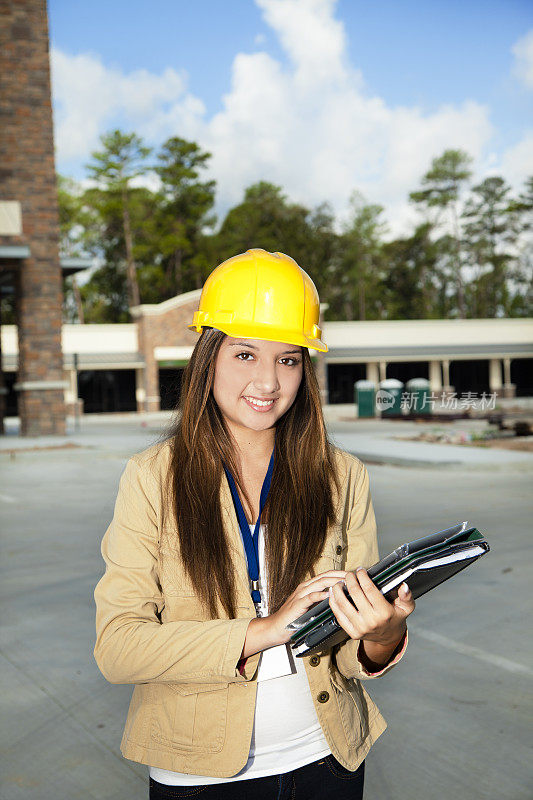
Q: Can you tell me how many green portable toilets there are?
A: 3